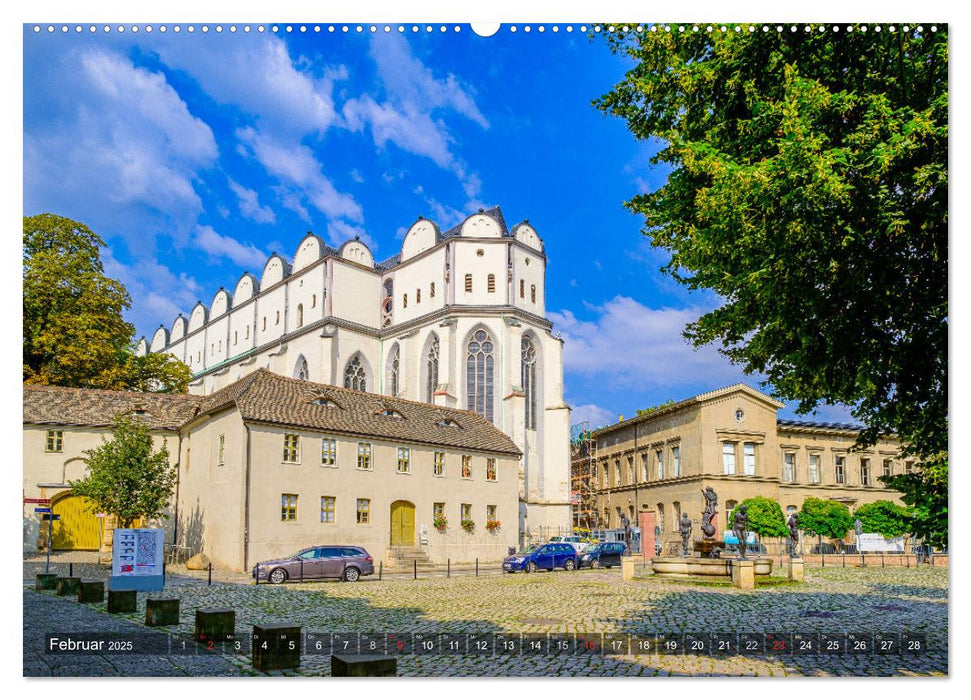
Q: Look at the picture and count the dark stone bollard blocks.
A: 8